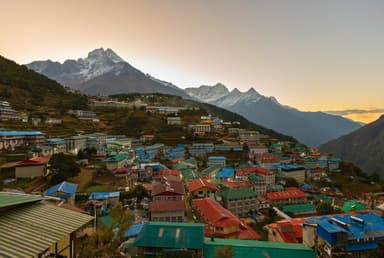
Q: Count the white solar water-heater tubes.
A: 2